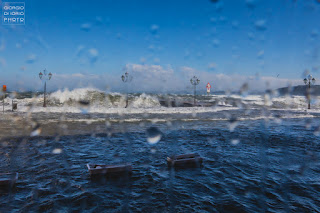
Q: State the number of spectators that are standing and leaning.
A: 0